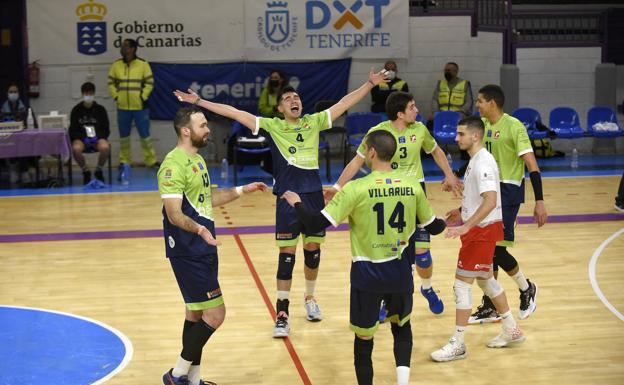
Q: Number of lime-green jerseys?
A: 5